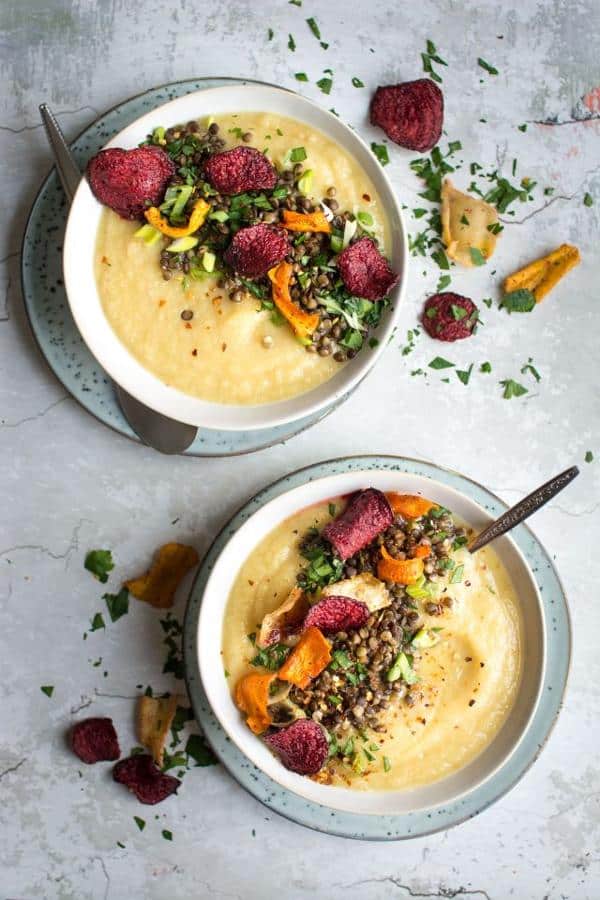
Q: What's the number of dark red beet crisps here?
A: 11